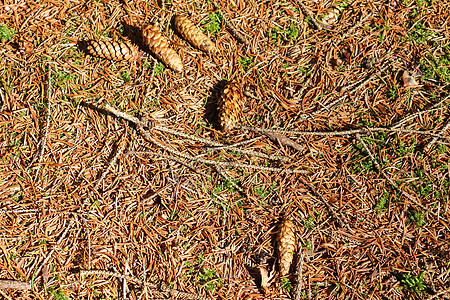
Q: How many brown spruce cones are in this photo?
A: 5